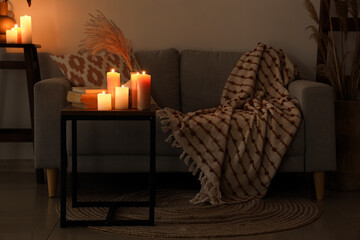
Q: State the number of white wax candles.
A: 4